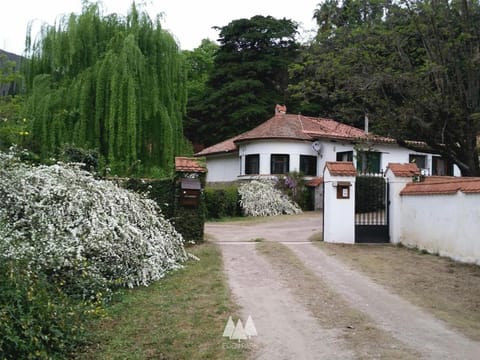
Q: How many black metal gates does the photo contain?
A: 1